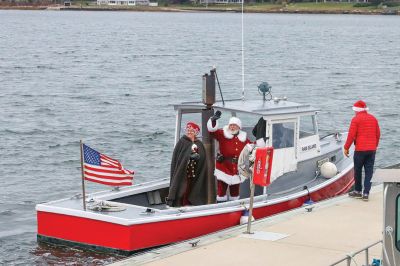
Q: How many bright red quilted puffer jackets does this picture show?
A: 1